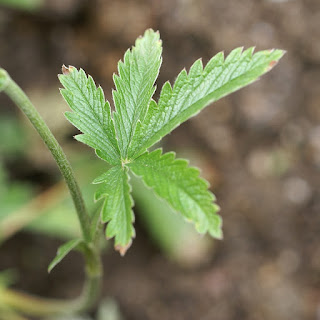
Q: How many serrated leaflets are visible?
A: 5